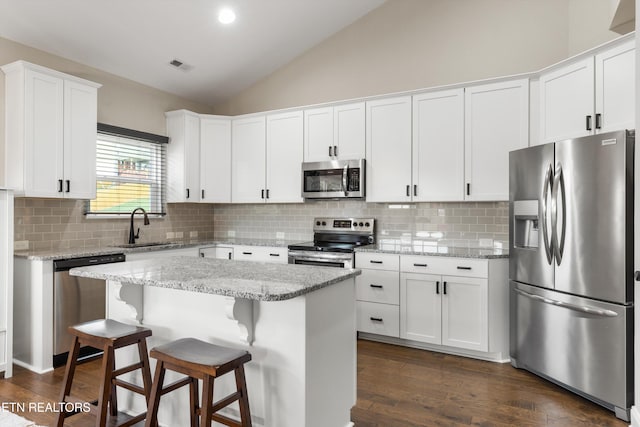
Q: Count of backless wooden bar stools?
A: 2